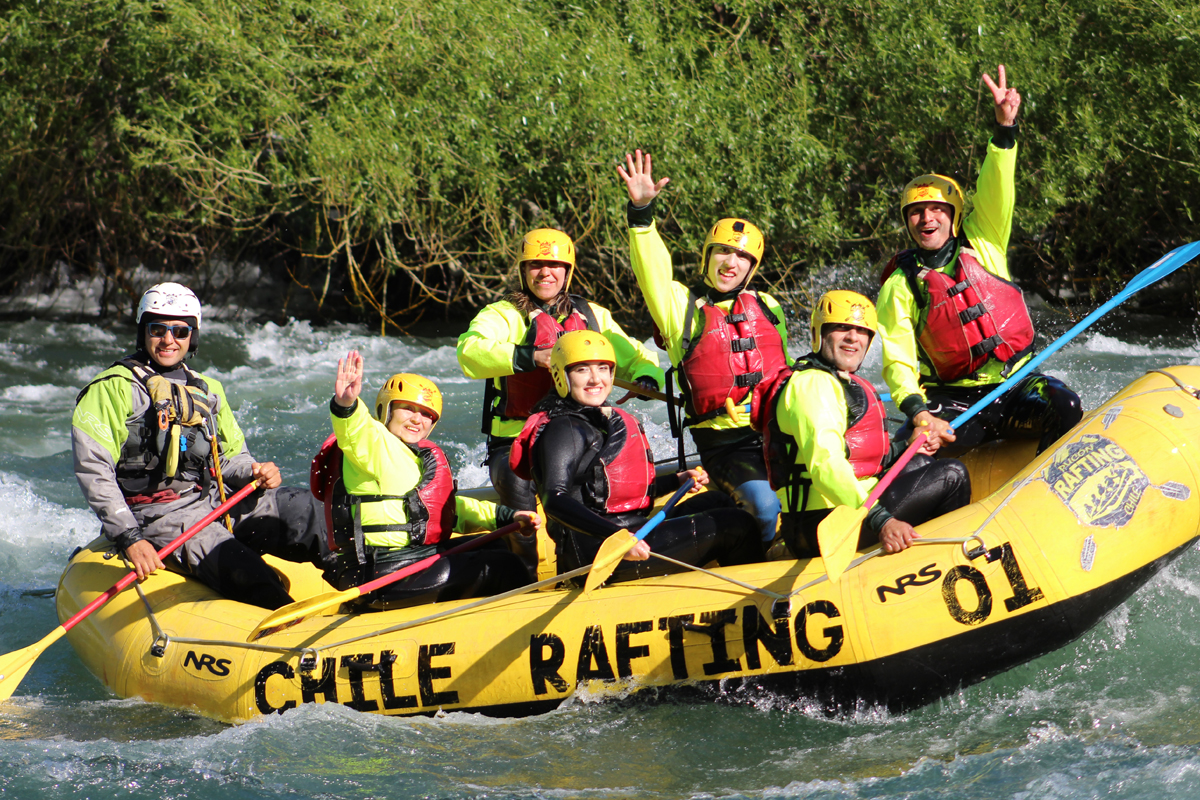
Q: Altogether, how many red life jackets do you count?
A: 6